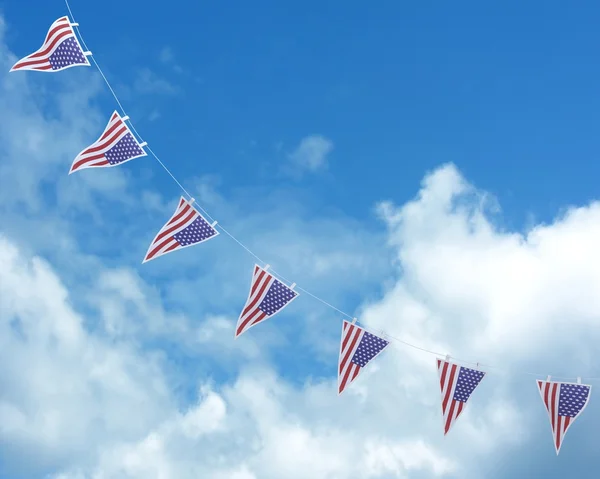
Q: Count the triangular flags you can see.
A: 7